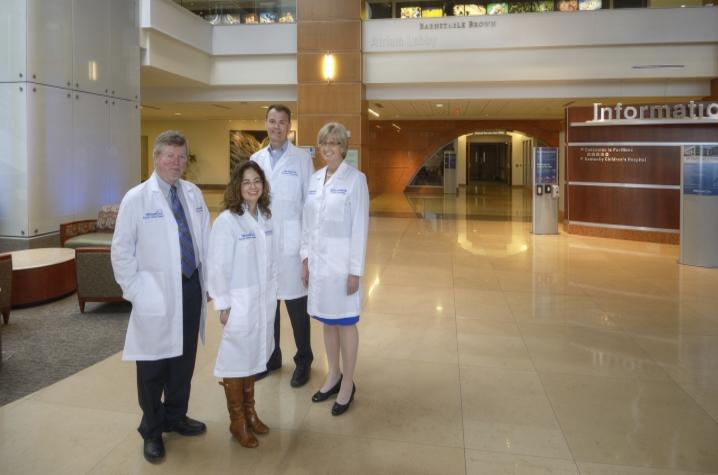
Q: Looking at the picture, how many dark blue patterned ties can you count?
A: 1